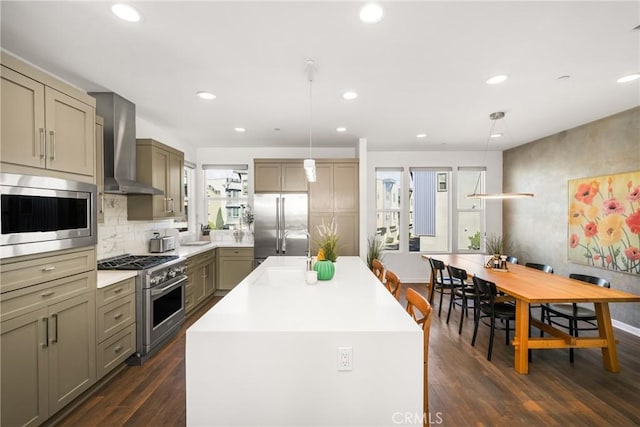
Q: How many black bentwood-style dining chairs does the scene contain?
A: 6